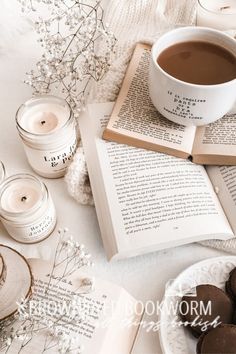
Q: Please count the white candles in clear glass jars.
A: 3